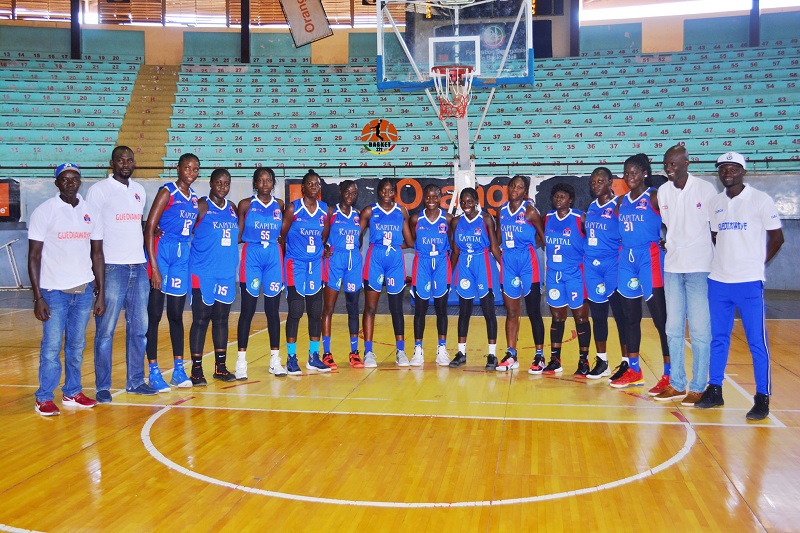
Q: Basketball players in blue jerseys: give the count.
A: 12